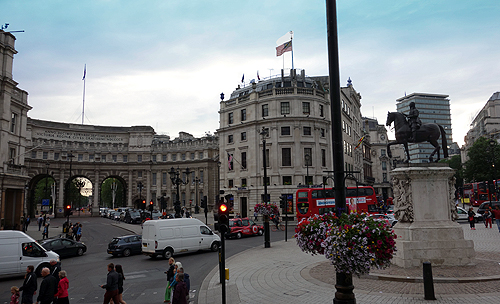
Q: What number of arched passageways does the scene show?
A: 3